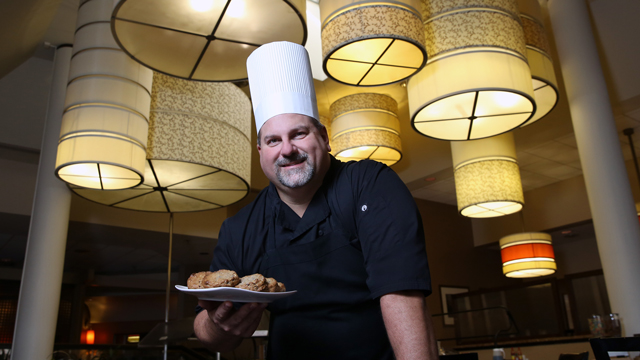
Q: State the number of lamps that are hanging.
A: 9